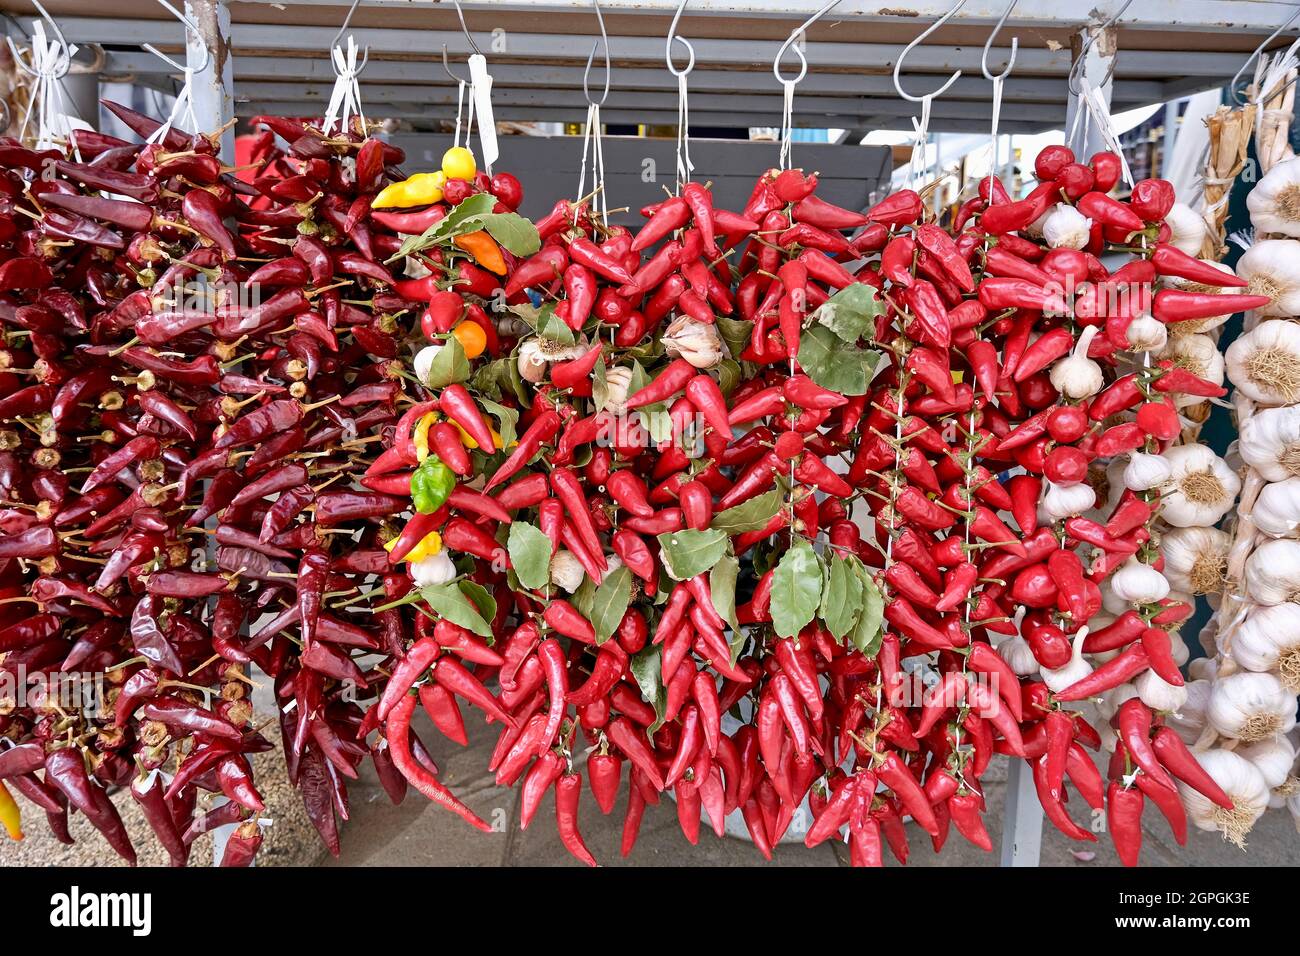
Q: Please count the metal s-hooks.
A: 11